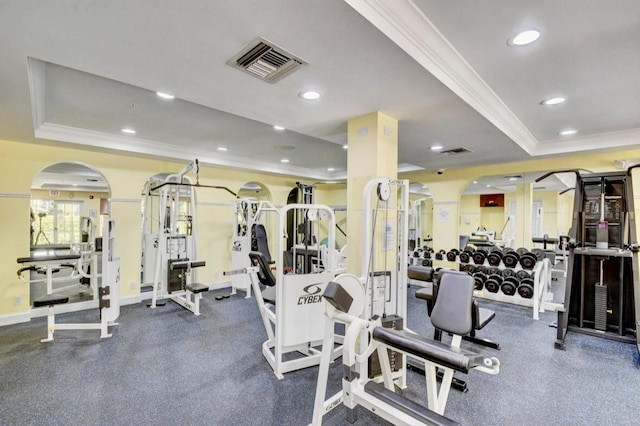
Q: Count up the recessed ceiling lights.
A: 12